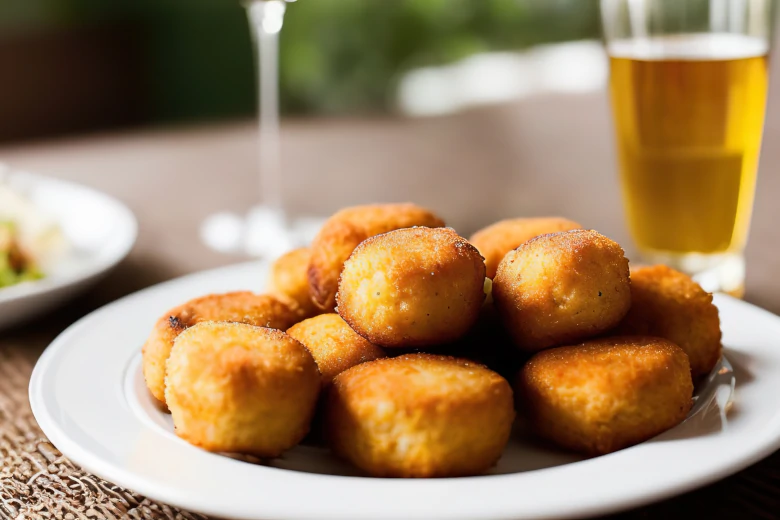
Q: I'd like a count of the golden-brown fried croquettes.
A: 11